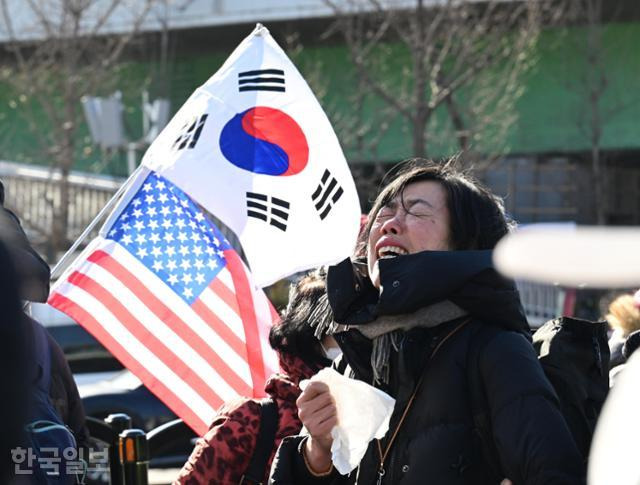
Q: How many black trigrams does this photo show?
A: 4